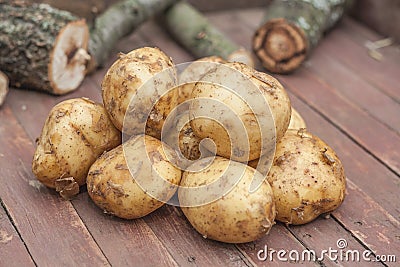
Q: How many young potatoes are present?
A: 9